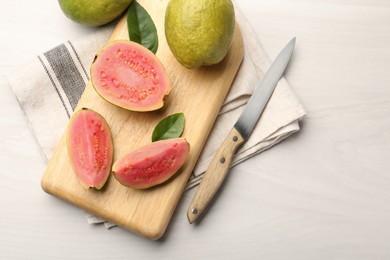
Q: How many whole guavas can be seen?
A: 2